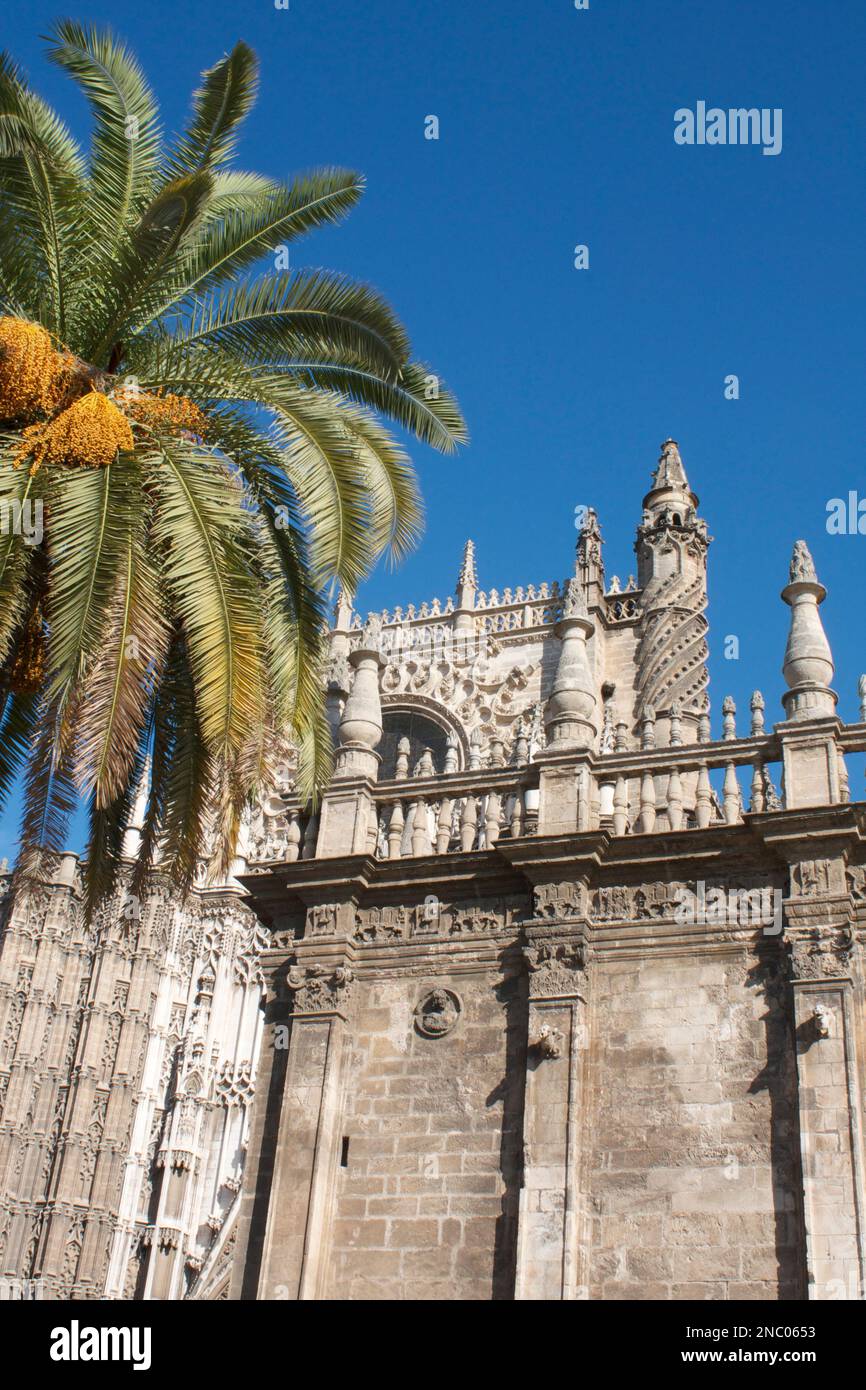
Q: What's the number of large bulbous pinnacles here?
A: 3